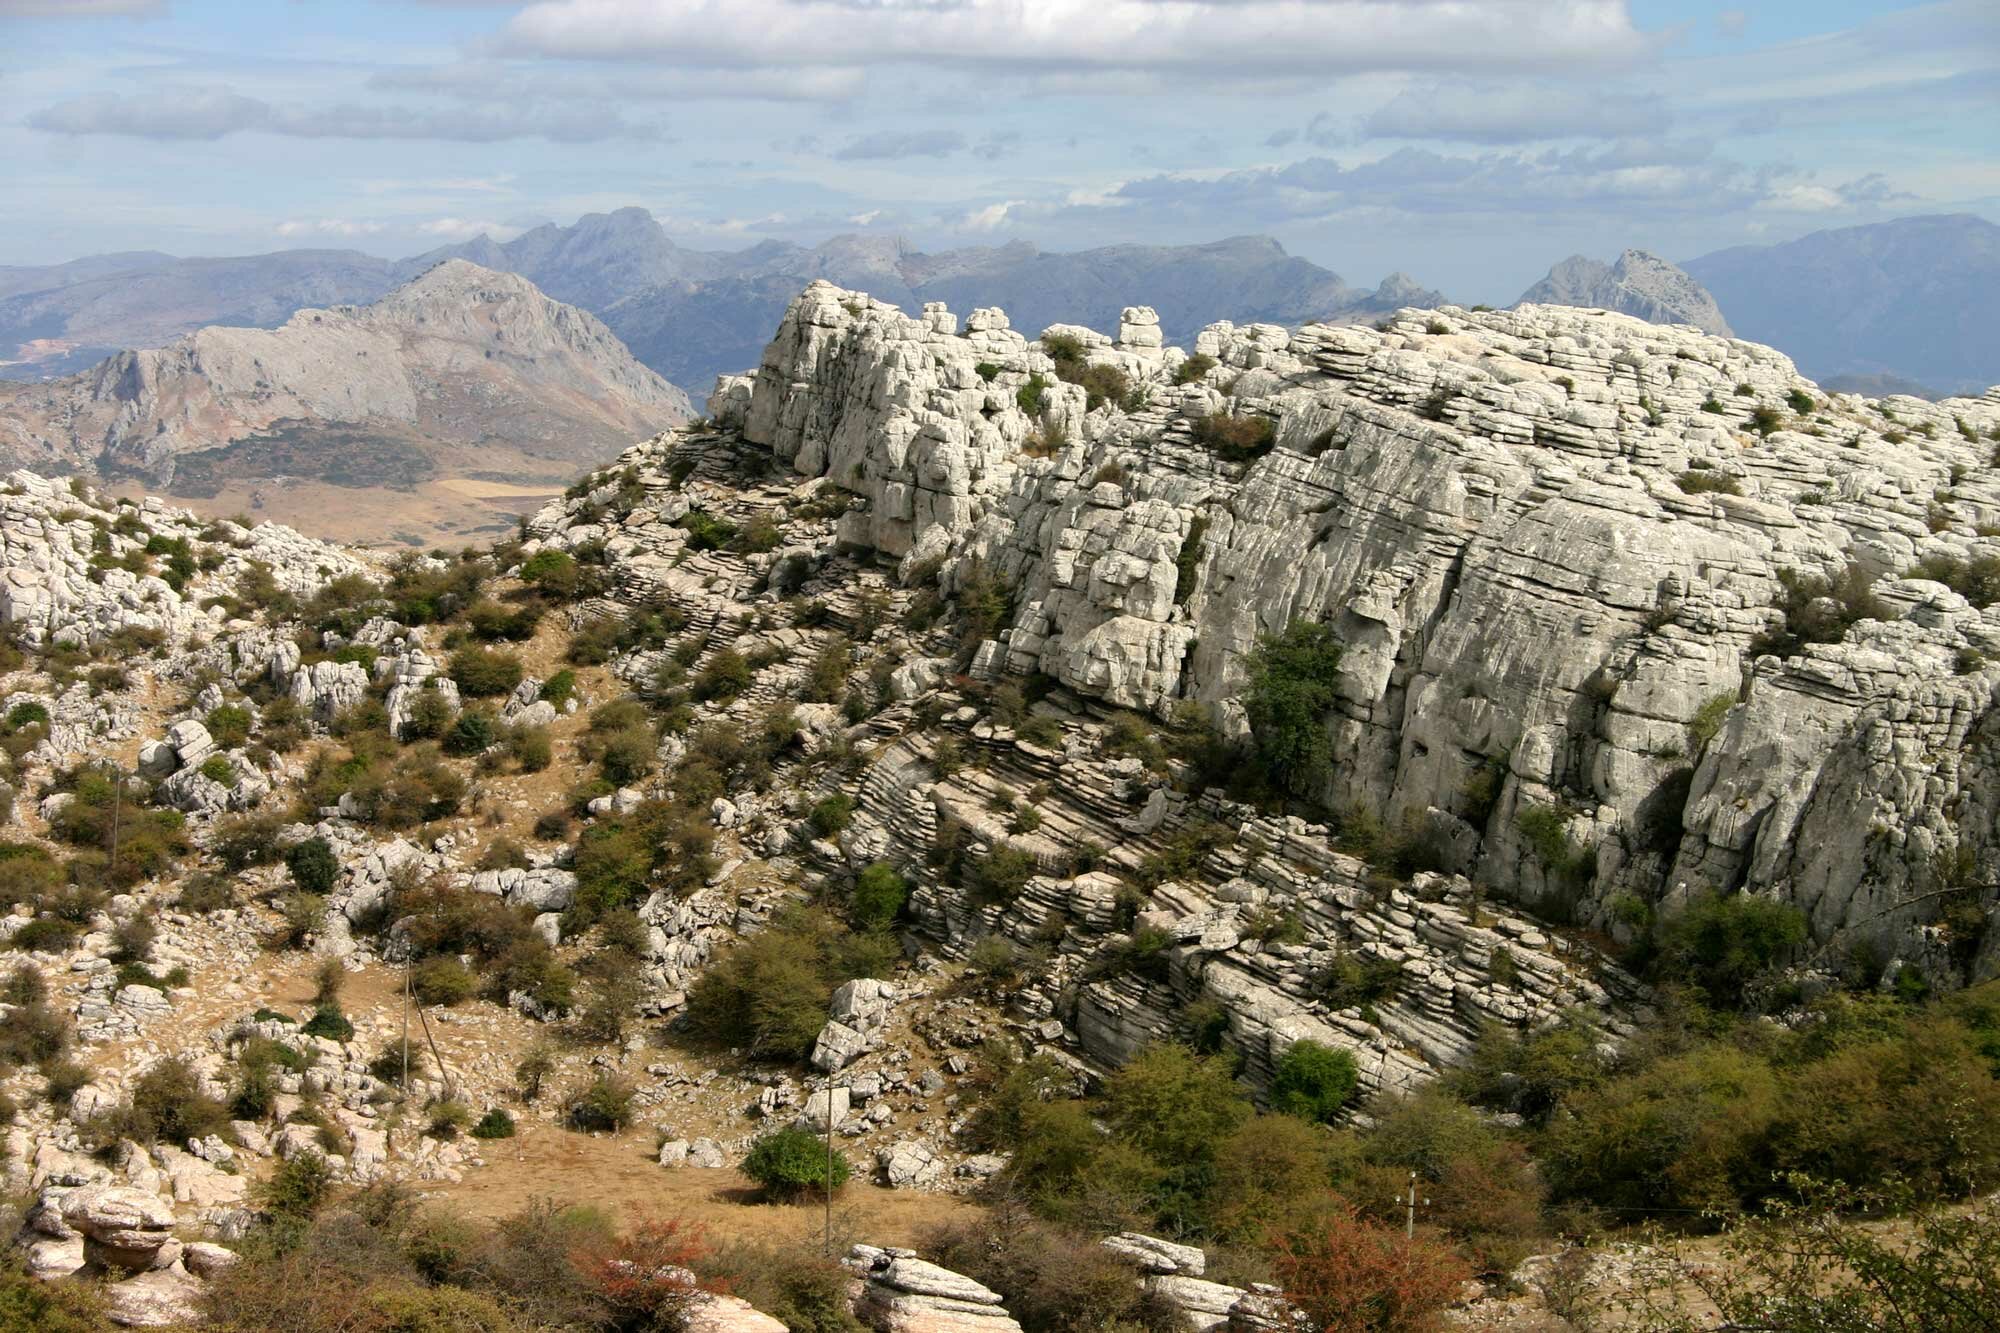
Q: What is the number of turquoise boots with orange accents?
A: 0